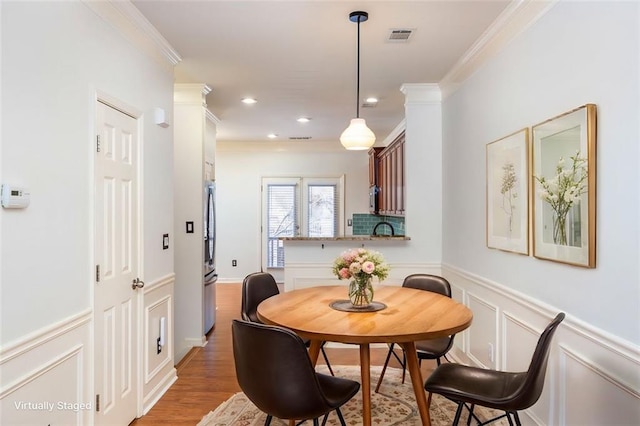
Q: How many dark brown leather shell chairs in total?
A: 4